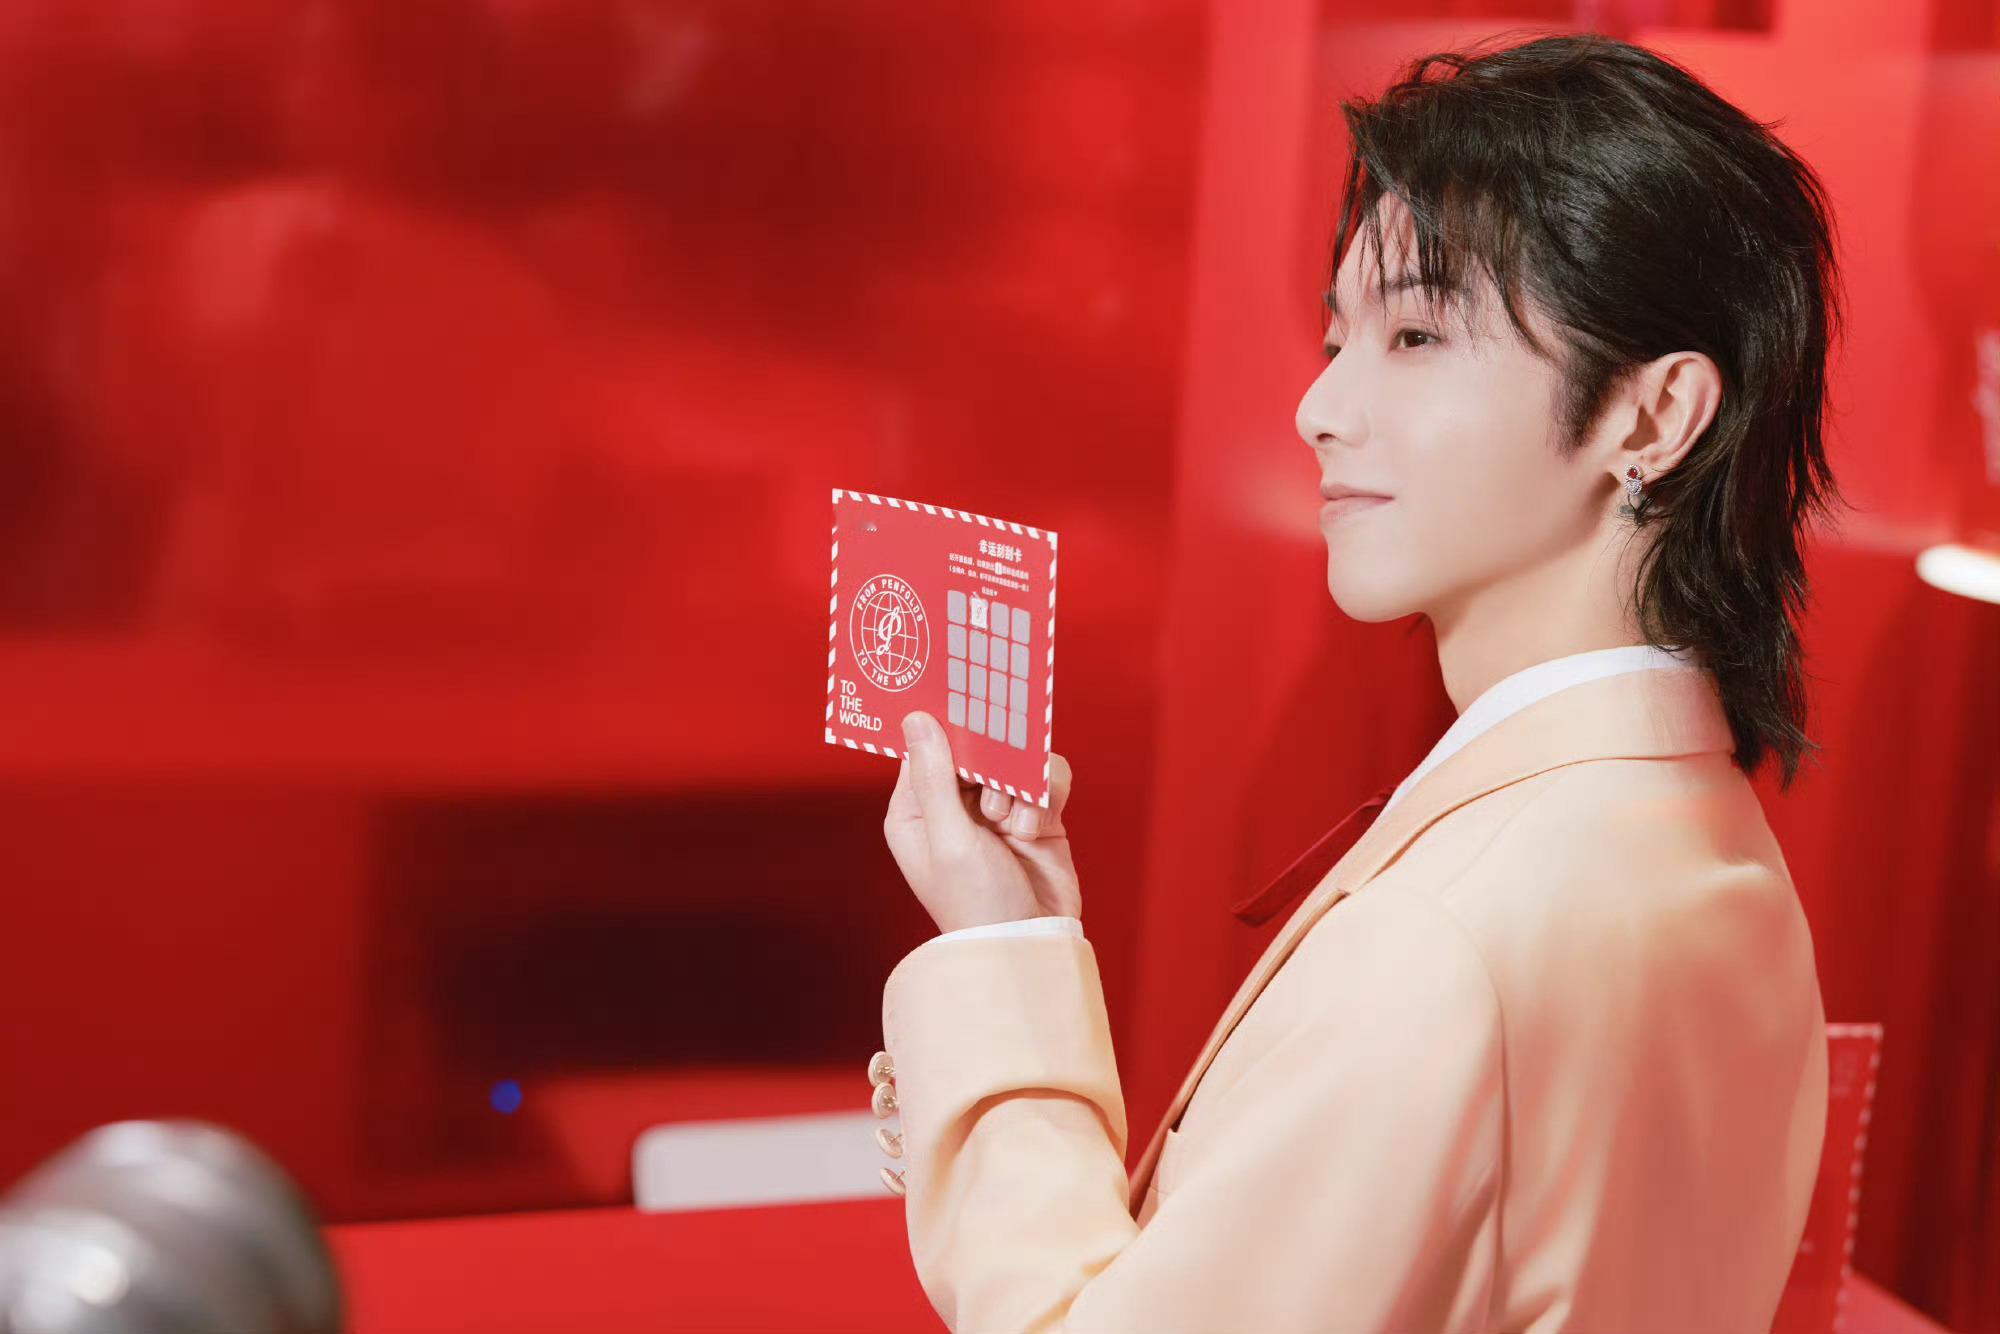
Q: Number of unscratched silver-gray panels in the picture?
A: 15